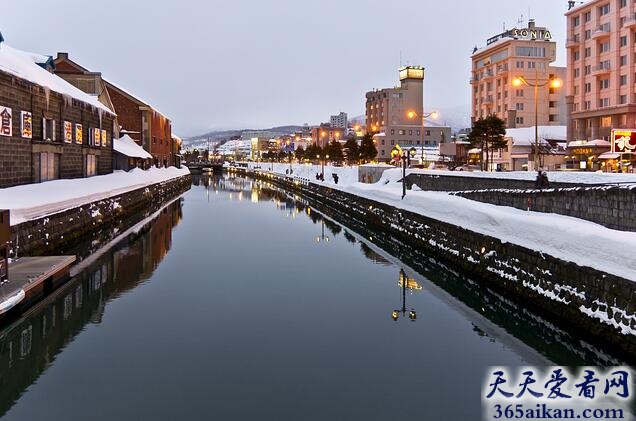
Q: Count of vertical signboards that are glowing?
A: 6